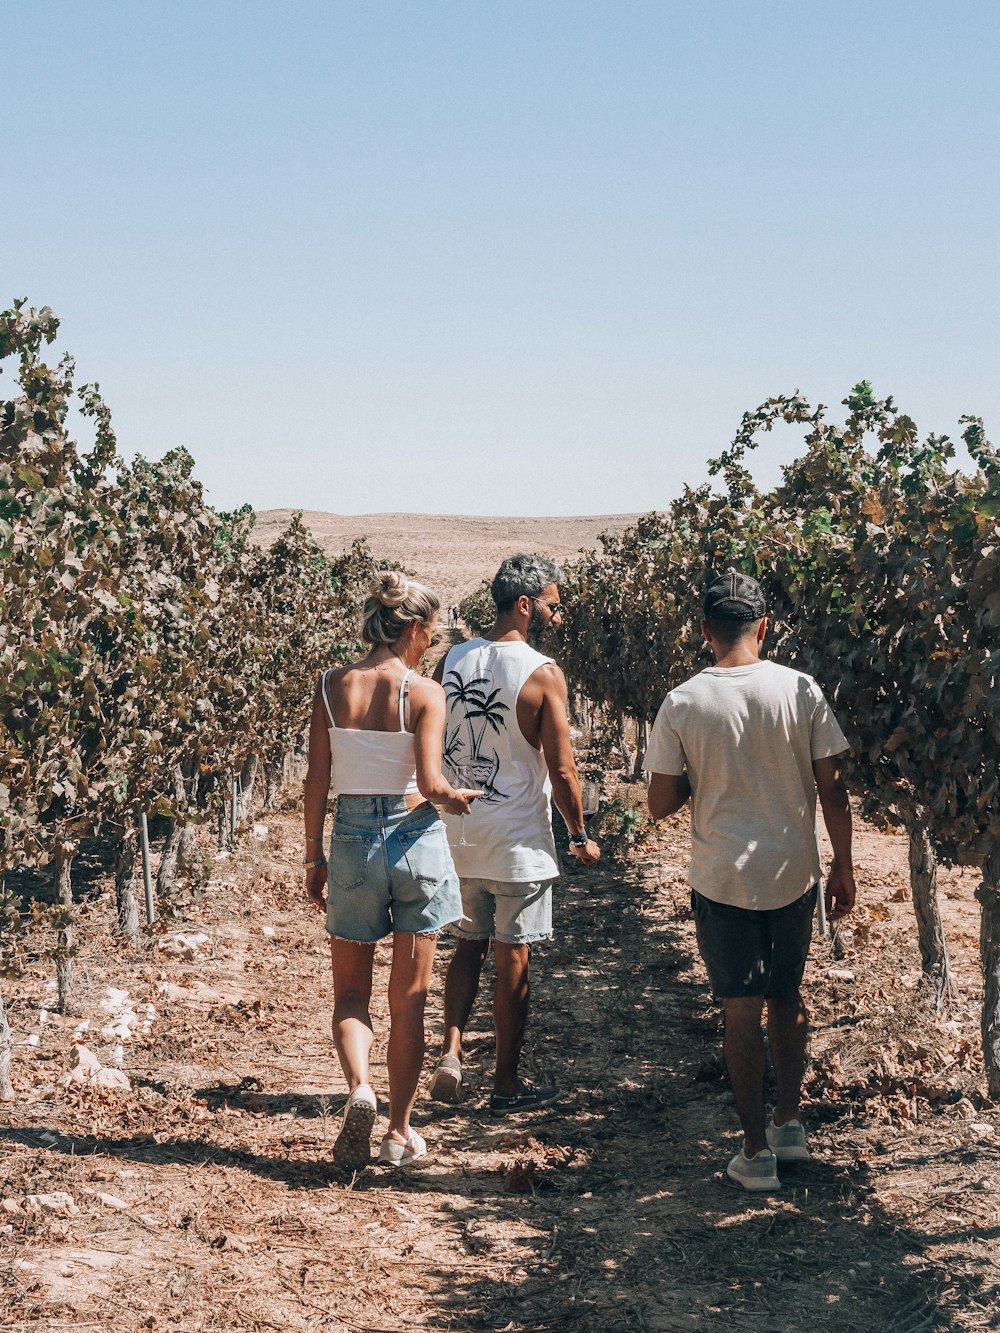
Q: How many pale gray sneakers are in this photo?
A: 2